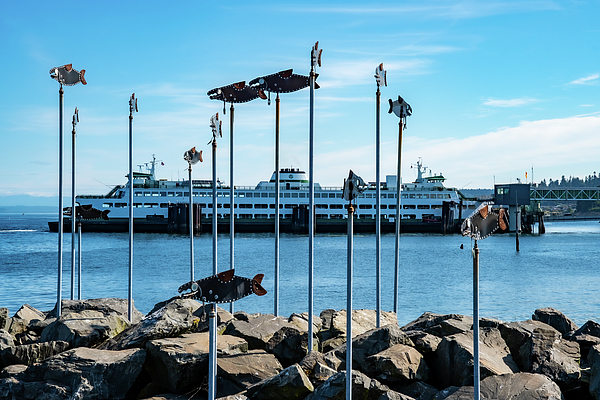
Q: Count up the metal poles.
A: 14